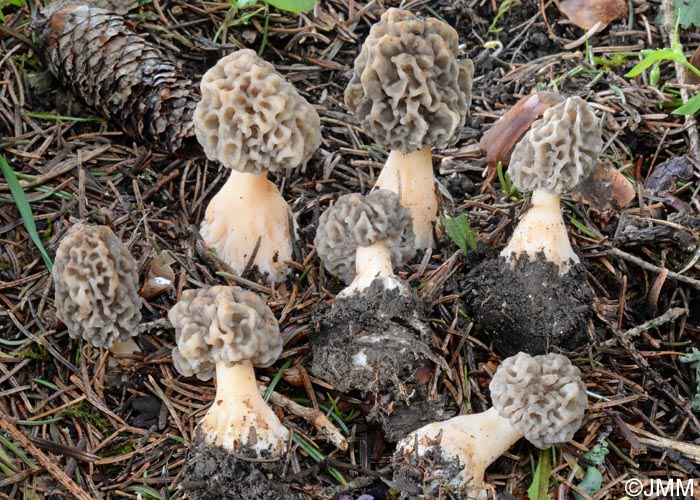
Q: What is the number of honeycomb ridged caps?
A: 7